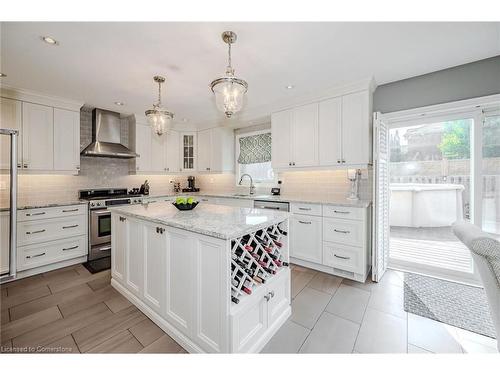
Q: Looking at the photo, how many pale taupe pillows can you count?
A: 0